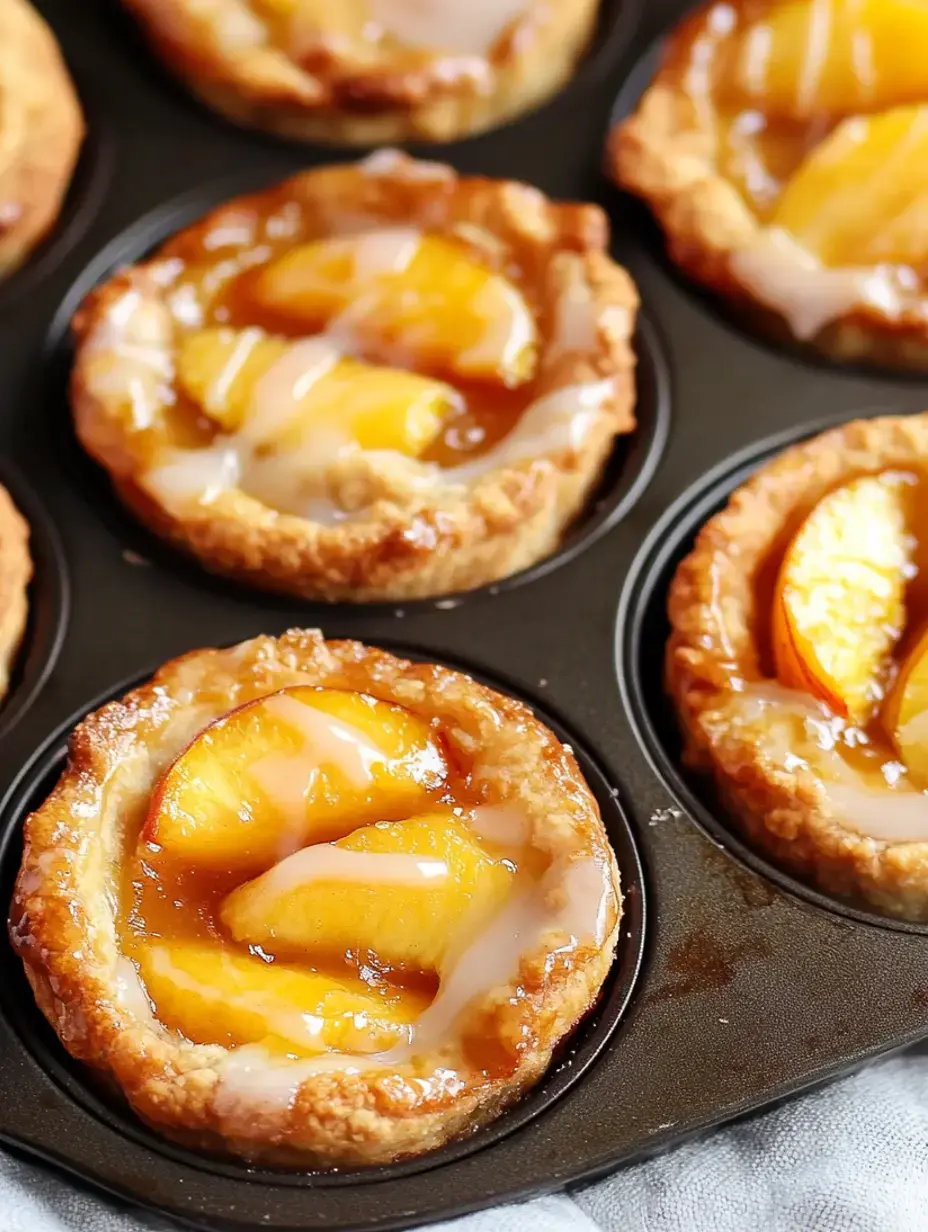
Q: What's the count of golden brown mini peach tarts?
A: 7